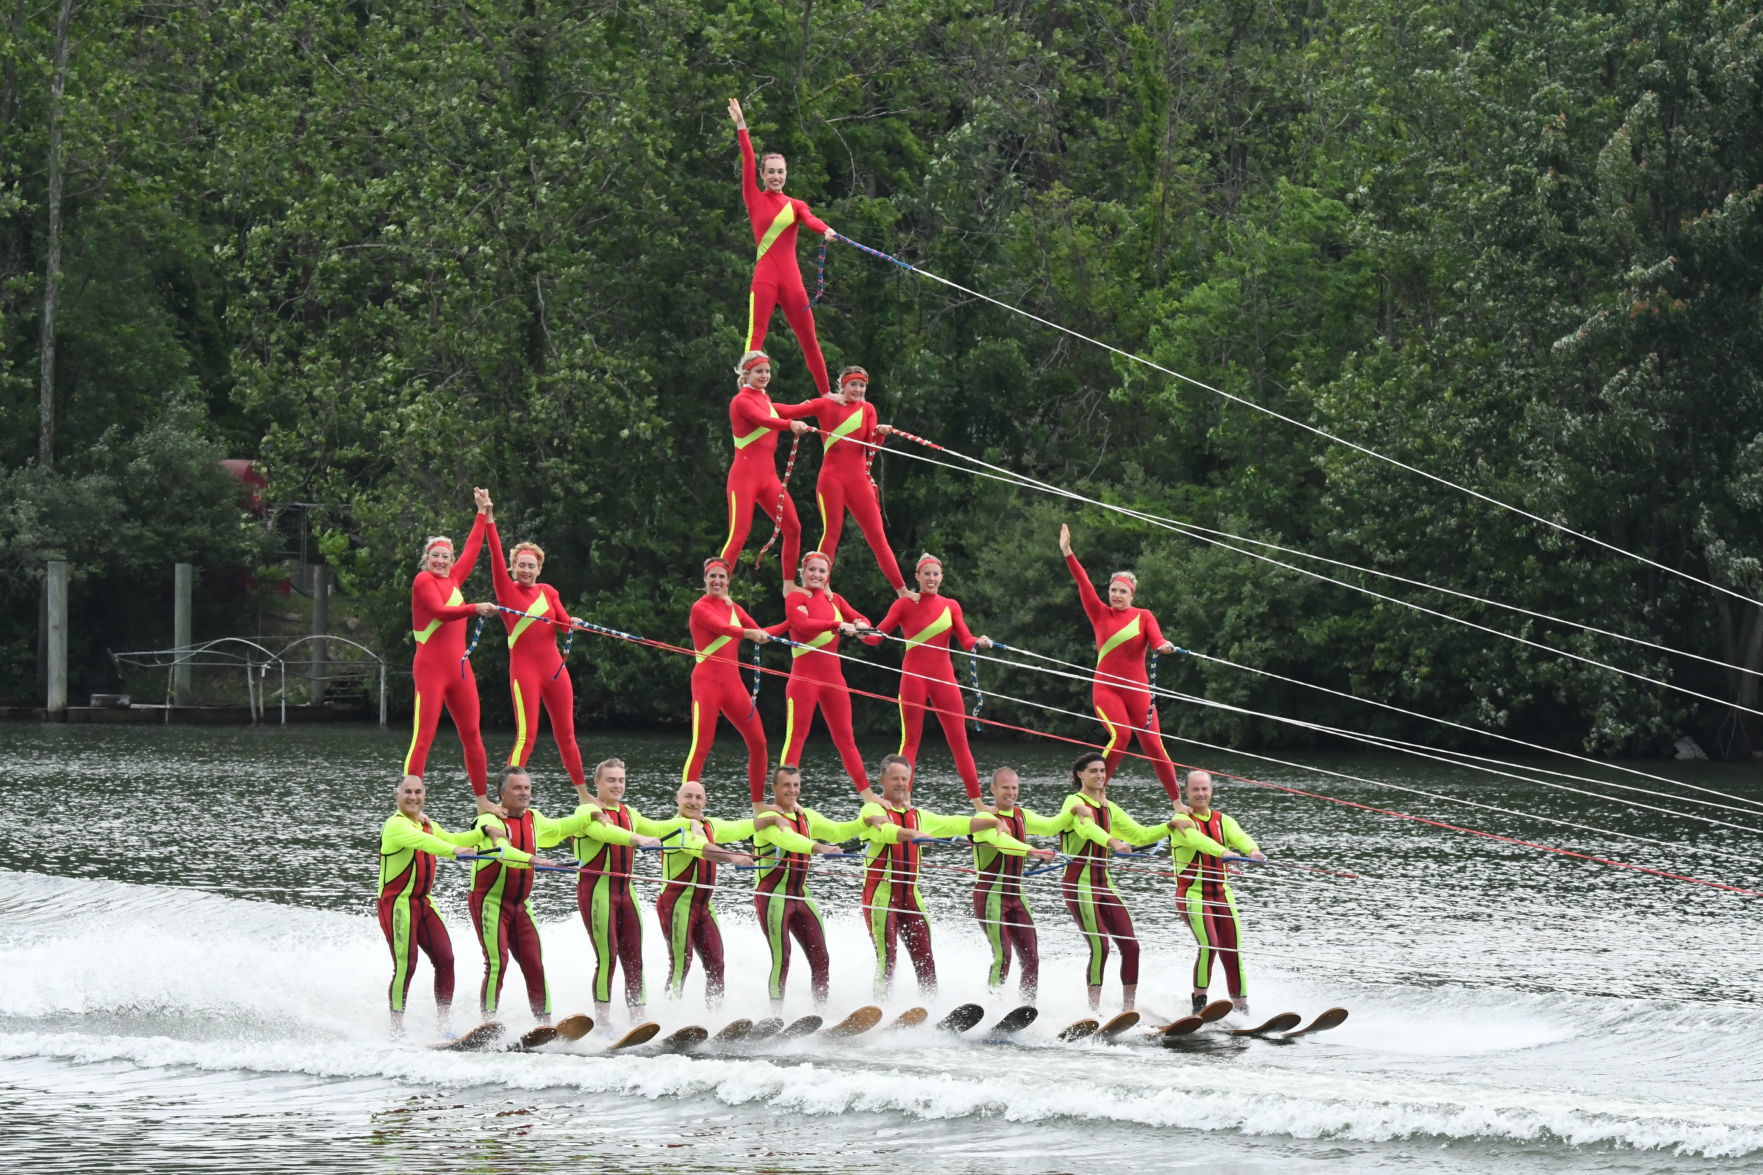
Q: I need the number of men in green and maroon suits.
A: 9